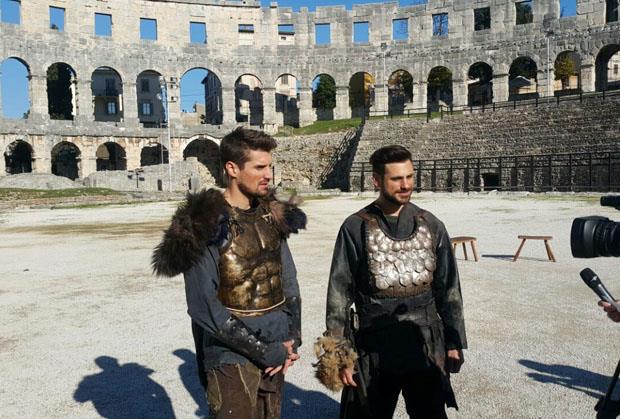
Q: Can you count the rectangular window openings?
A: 15